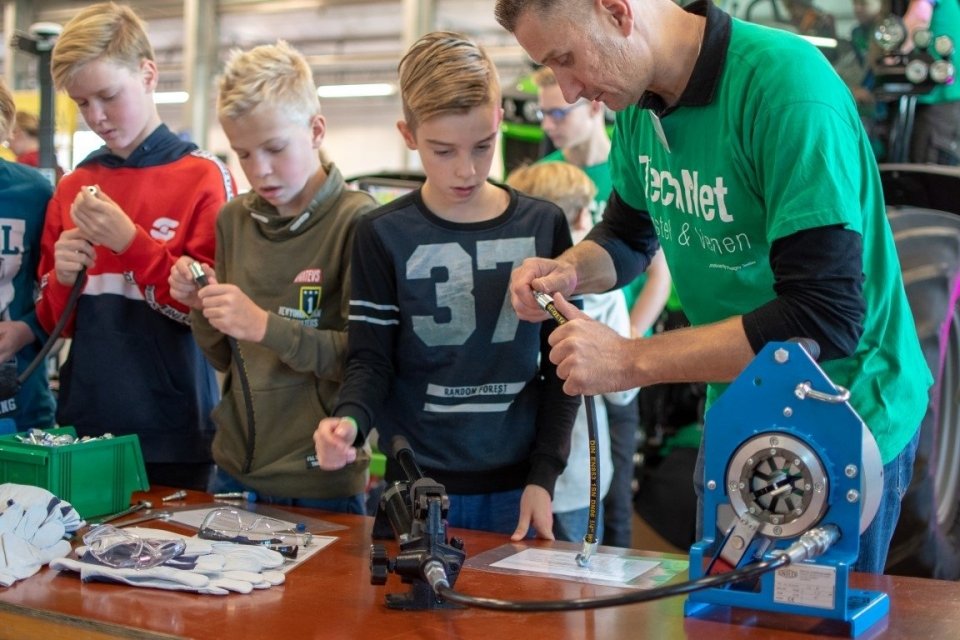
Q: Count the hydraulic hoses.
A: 4